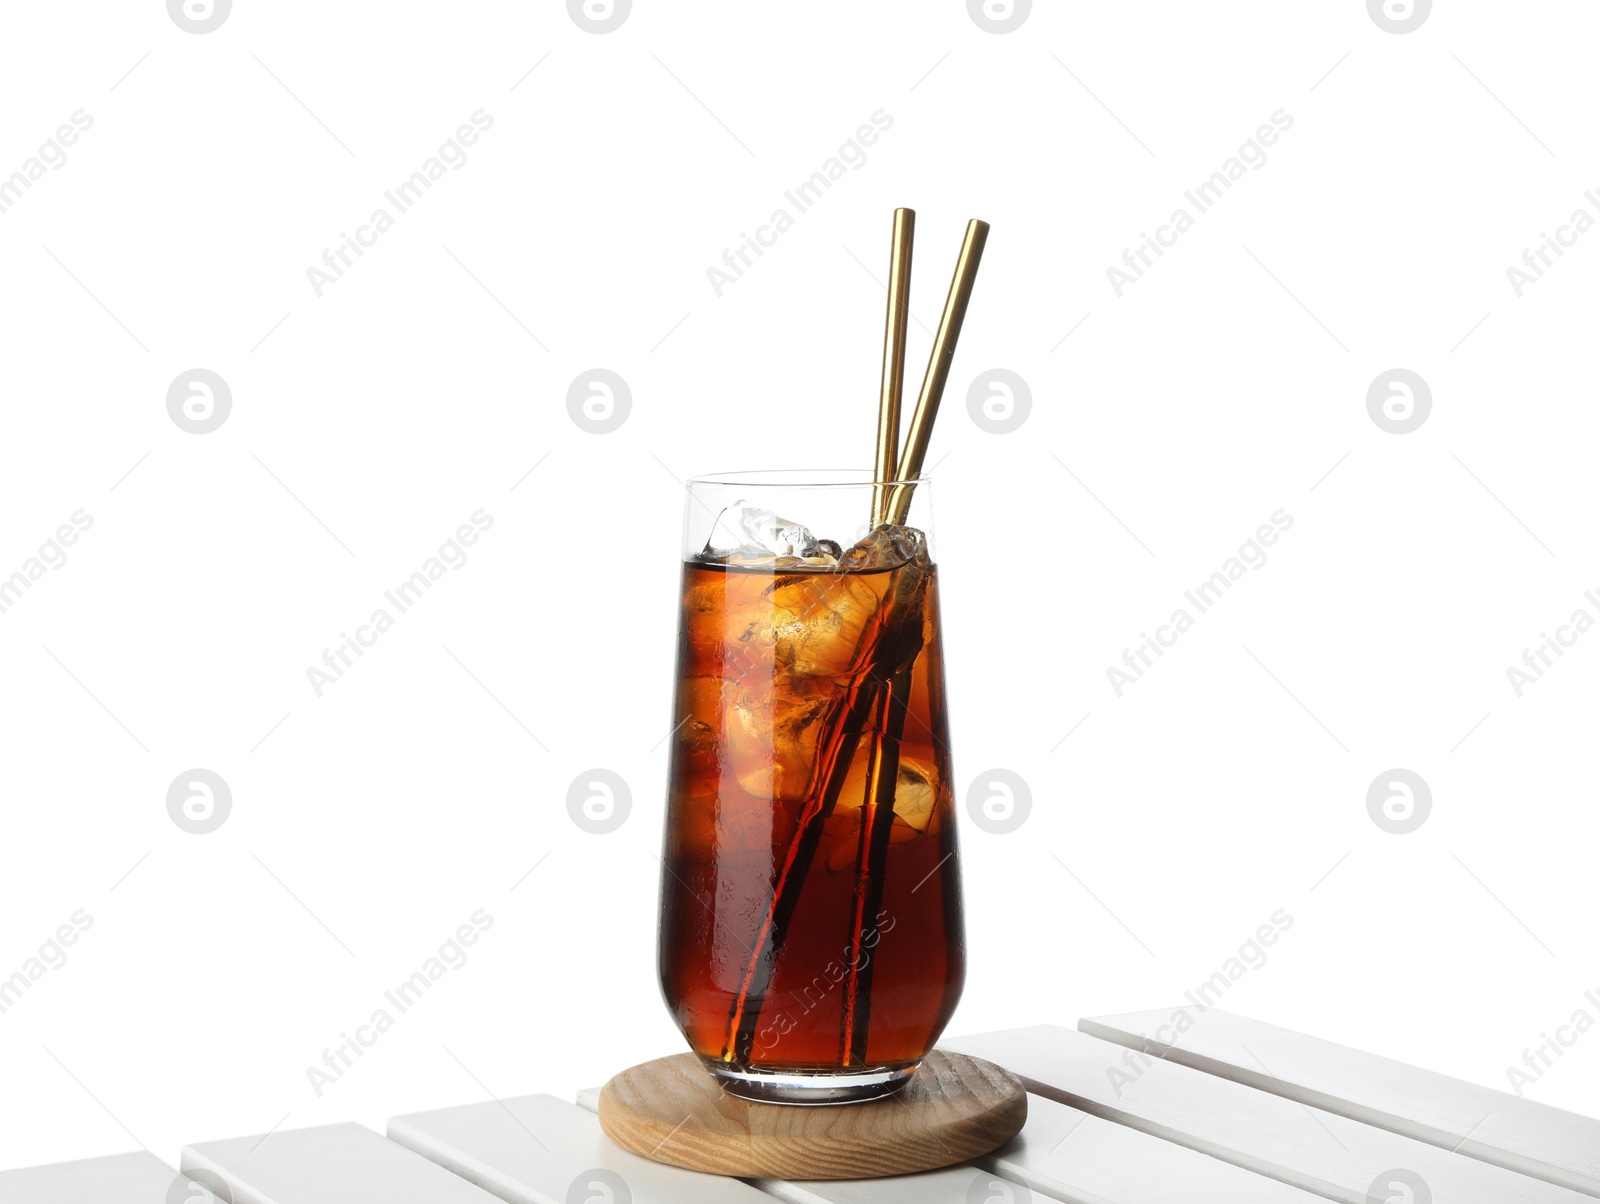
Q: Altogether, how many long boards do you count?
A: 7